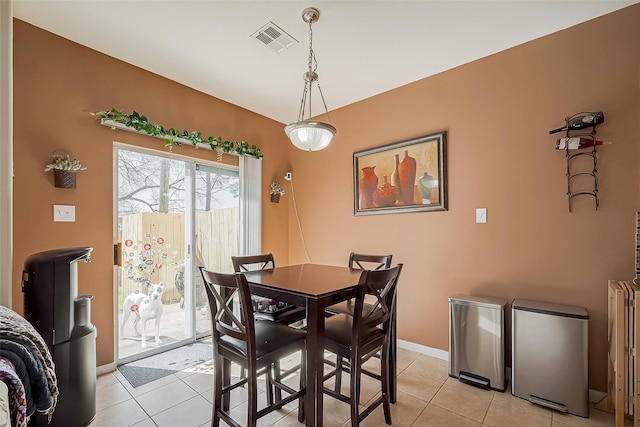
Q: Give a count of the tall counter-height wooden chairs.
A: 4